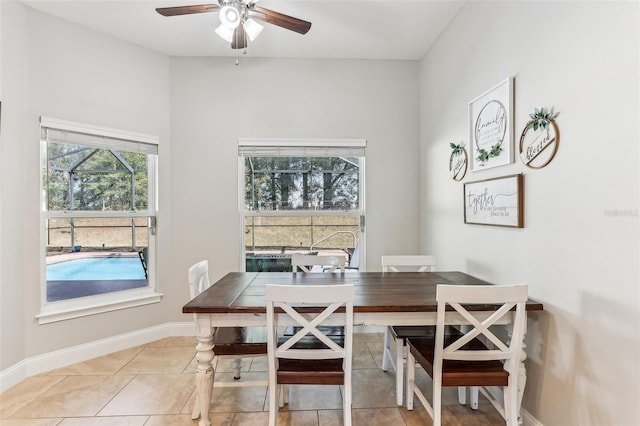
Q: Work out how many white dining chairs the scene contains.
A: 5